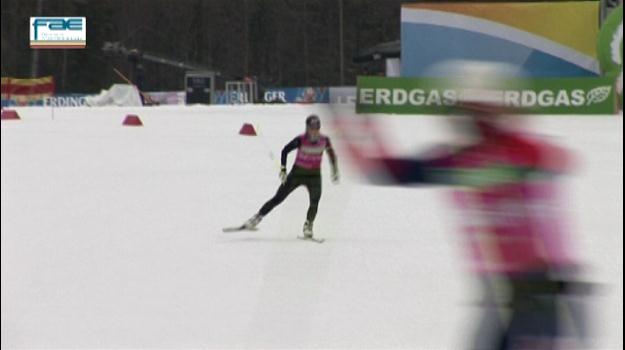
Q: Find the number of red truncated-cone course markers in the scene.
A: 3